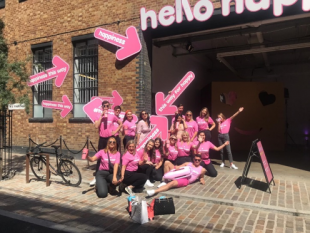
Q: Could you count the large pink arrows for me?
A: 7